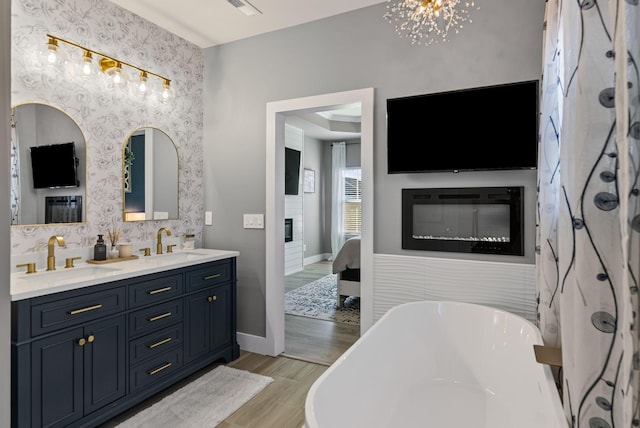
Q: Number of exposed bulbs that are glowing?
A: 5